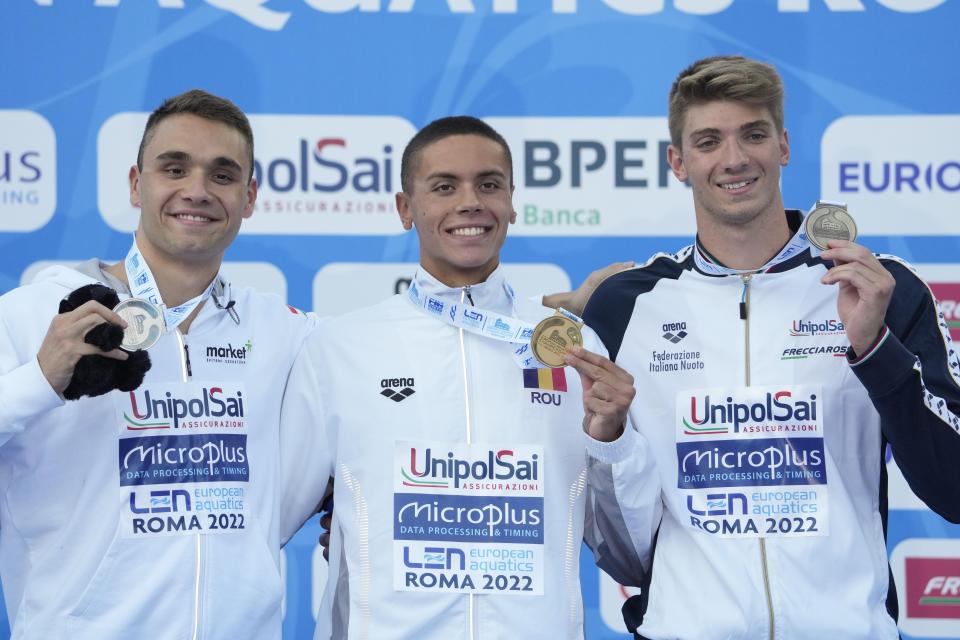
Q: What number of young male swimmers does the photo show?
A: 3